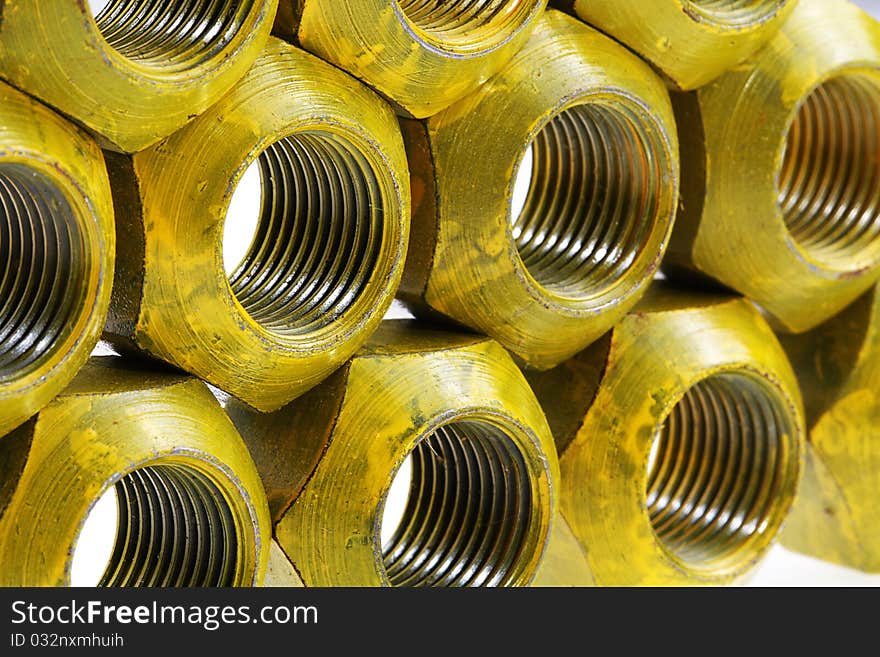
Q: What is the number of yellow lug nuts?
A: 11